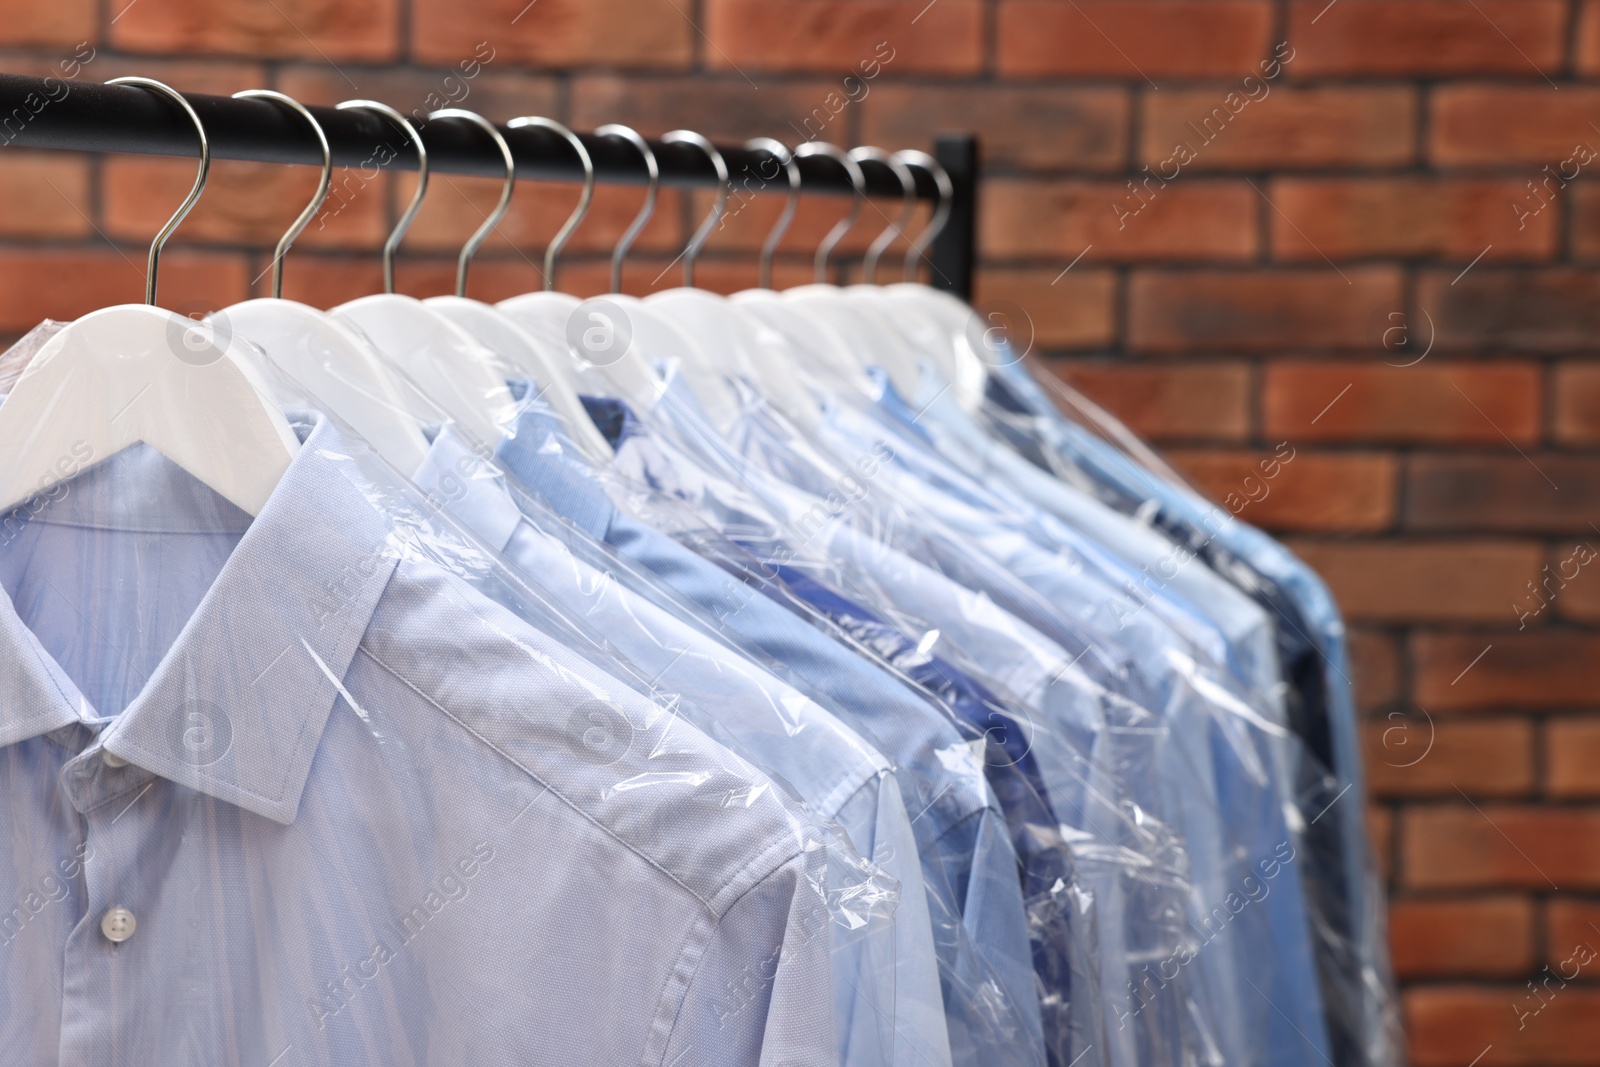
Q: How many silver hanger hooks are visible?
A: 11